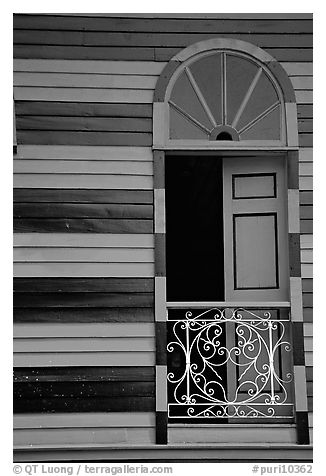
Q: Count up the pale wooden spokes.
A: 5